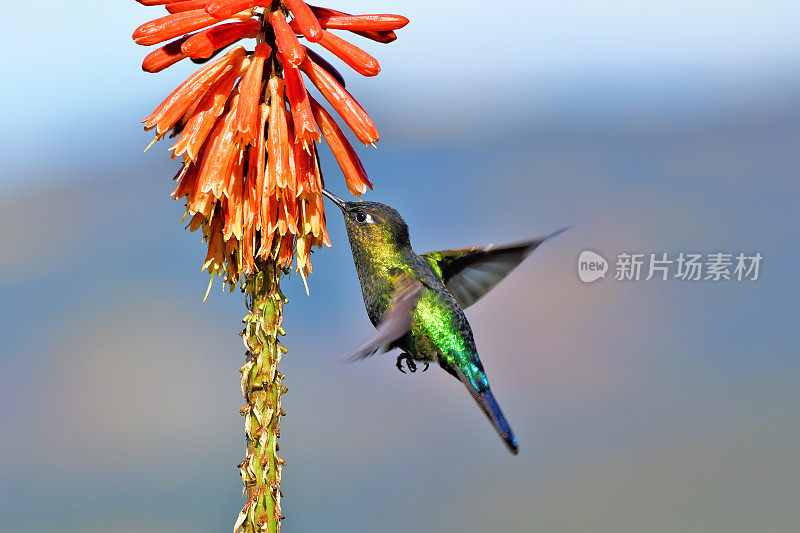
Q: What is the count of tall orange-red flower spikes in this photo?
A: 1